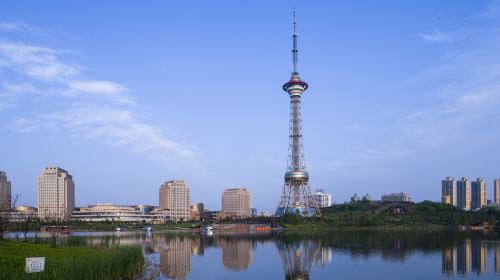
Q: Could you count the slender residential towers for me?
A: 4